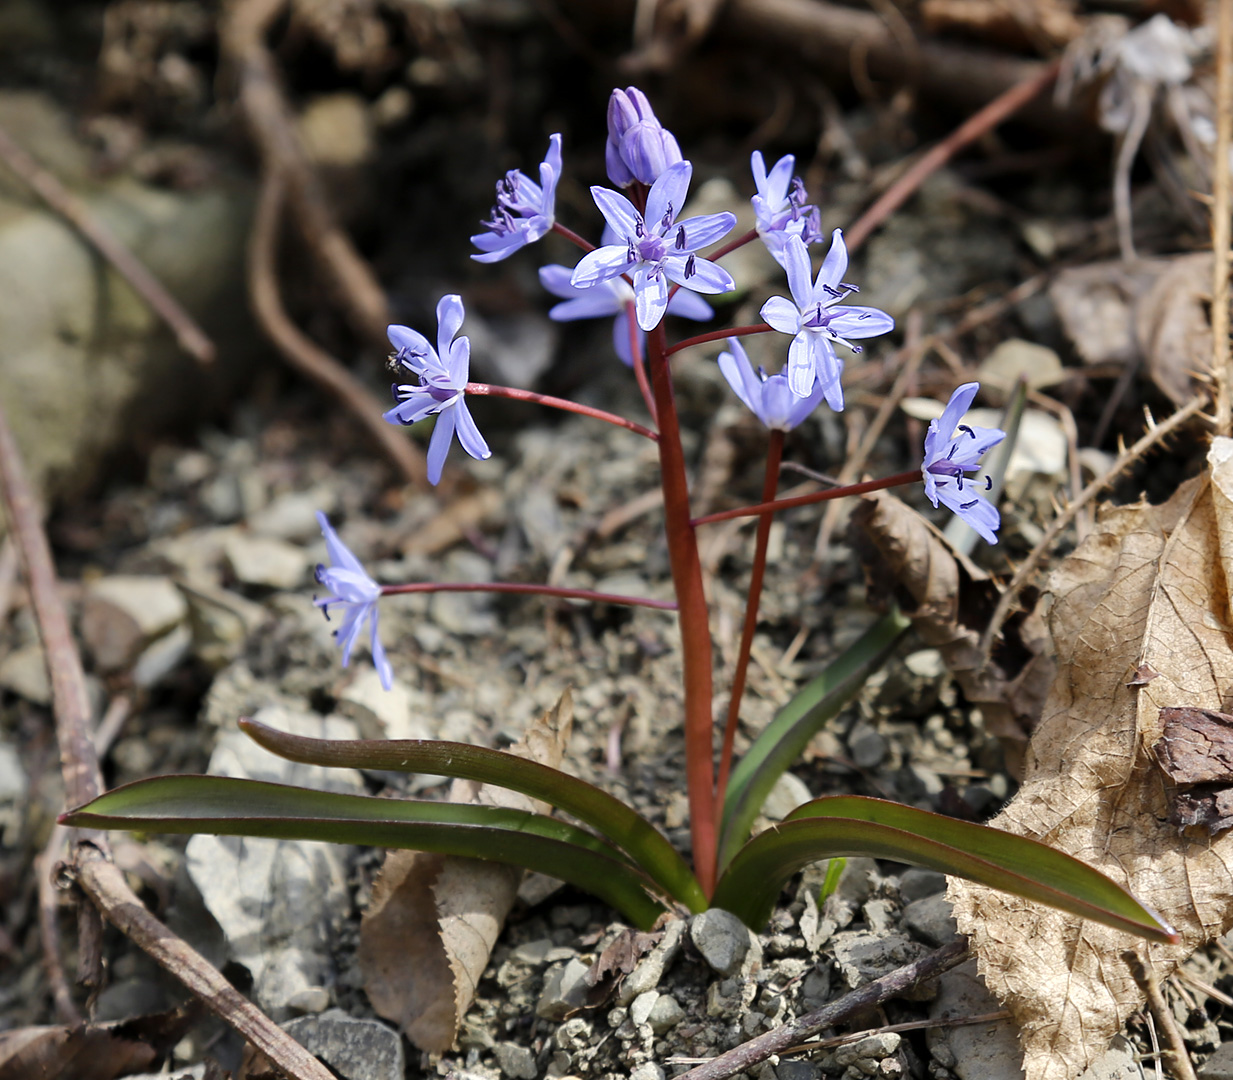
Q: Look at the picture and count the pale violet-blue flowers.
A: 9